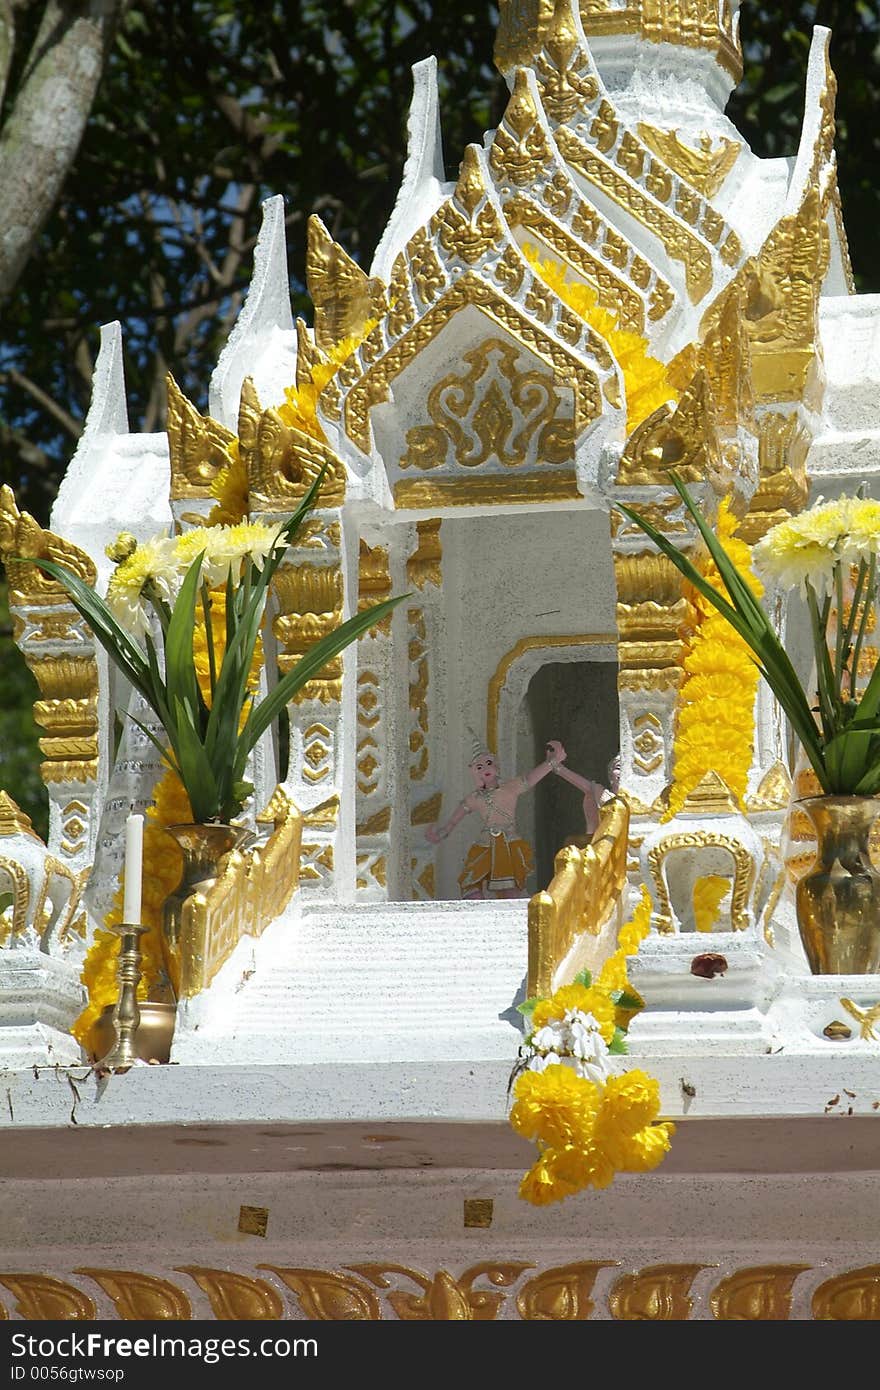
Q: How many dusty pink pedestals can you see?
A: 1